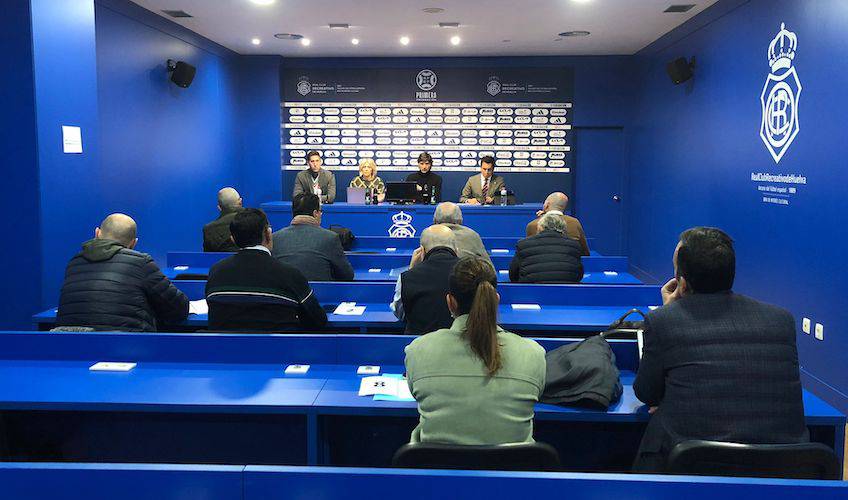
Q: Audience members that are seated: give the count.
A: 10